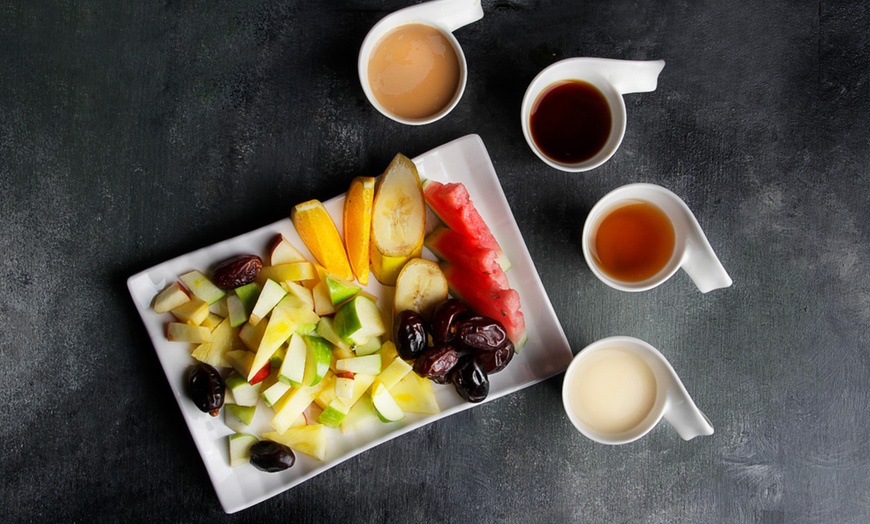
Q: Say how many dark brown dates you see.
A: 9